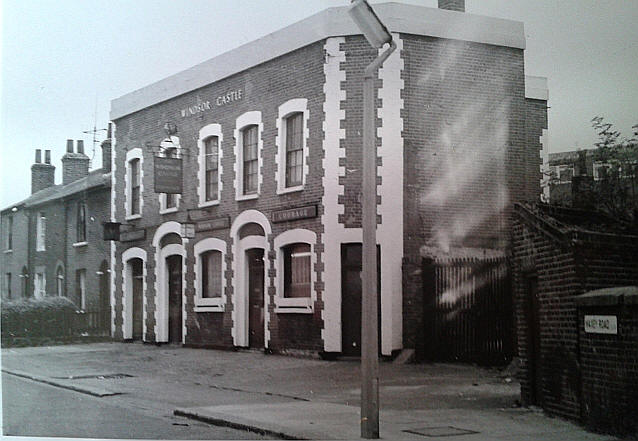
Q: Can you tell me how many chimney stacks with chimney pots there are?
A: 3